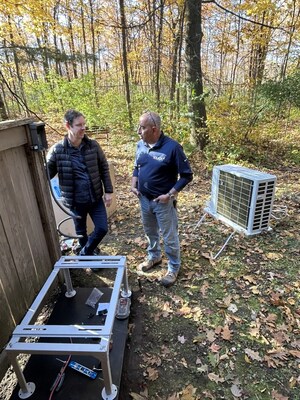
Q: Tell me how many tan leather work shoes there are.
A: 2